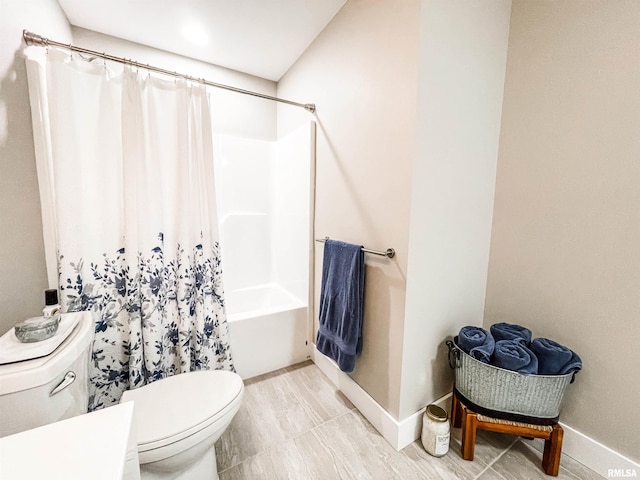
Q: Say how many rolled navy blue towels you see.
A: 4